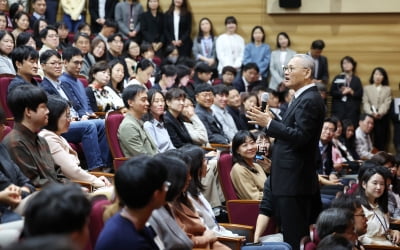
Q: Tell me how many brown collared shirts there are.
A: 1